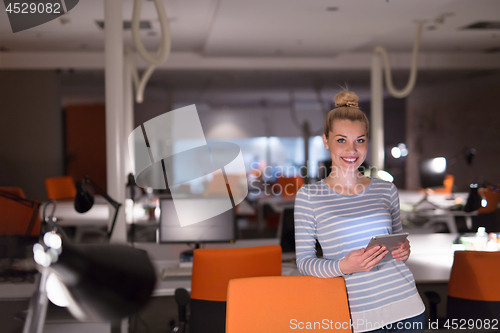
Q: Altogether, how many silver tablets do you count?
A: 1